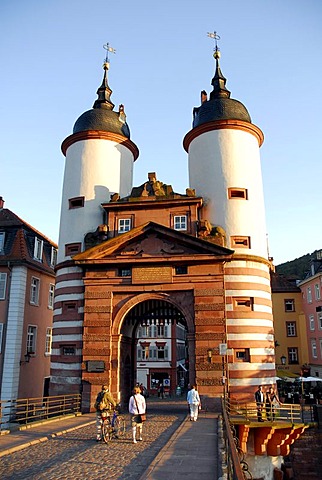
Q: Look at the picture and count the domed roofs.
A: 2